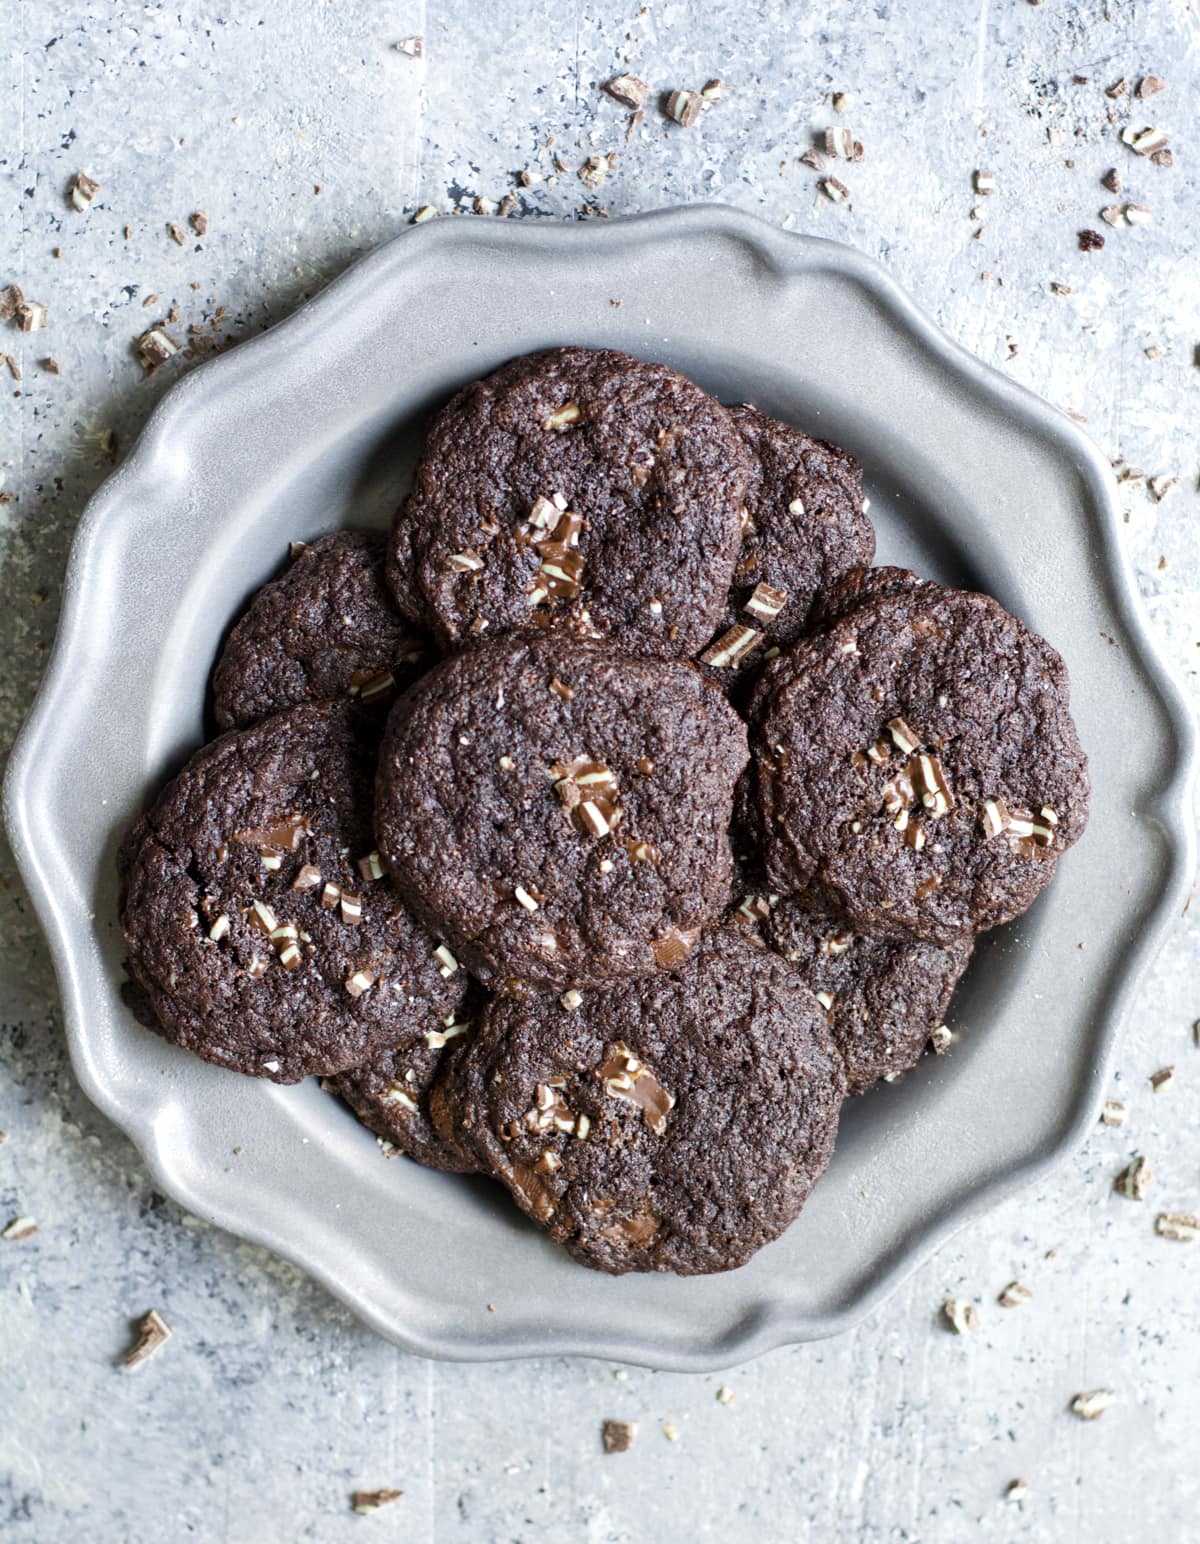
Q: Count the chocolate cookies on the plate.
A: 9